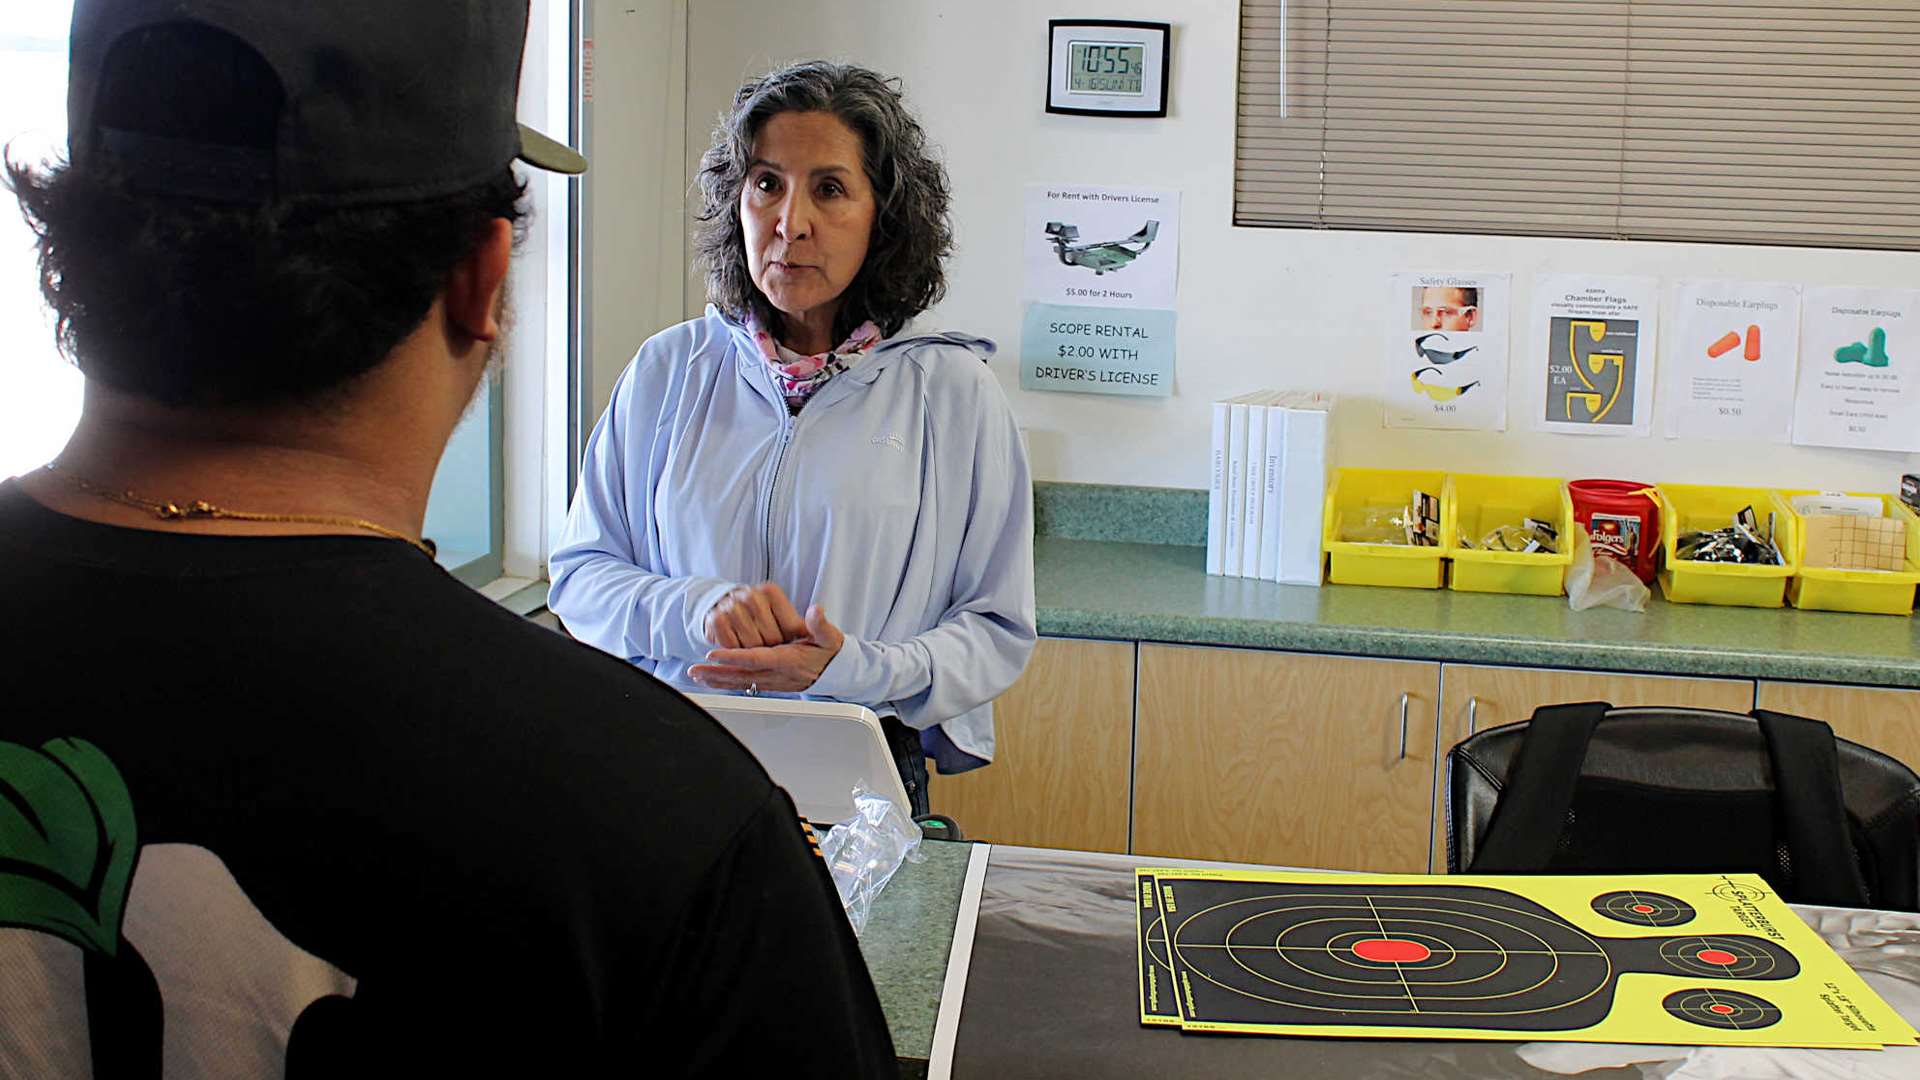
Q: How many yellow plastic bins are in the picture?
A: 4